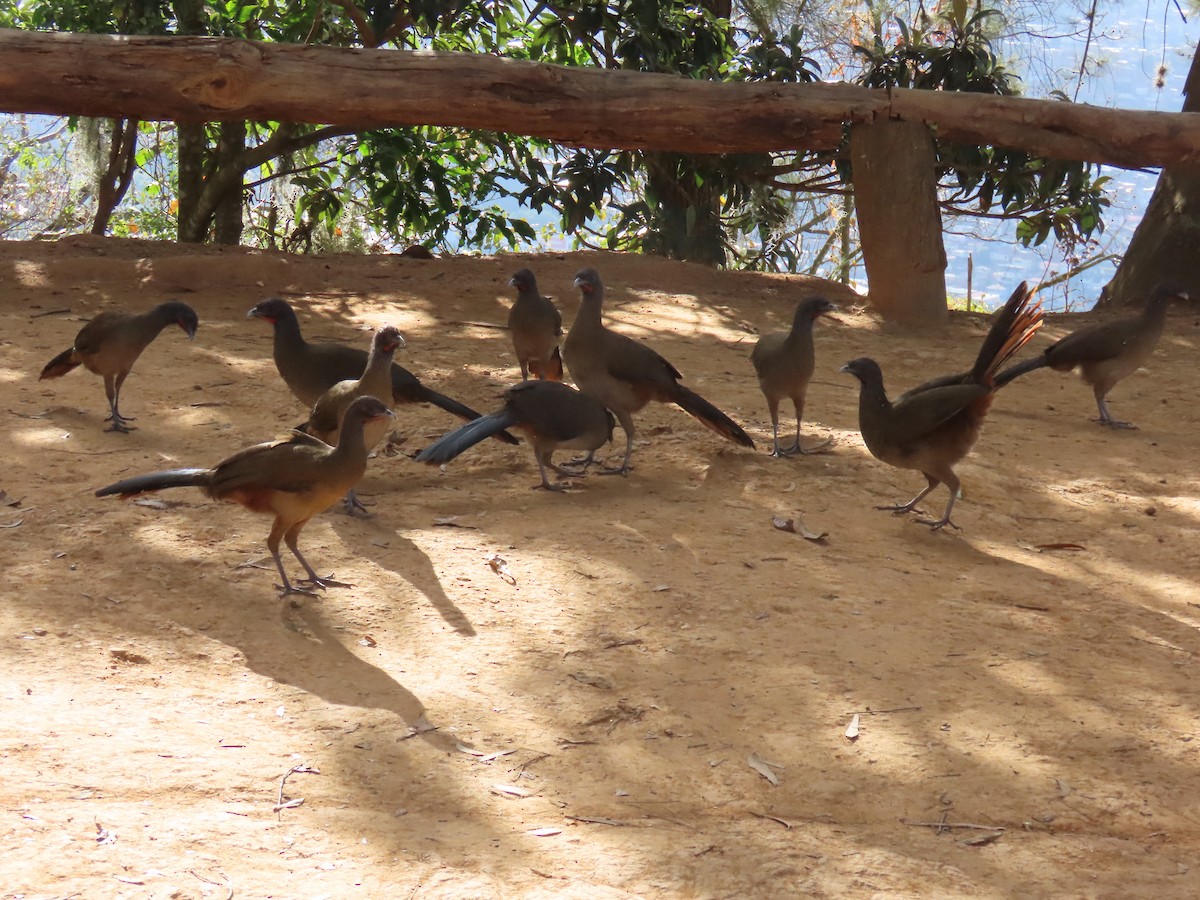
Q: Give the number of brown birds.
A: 10